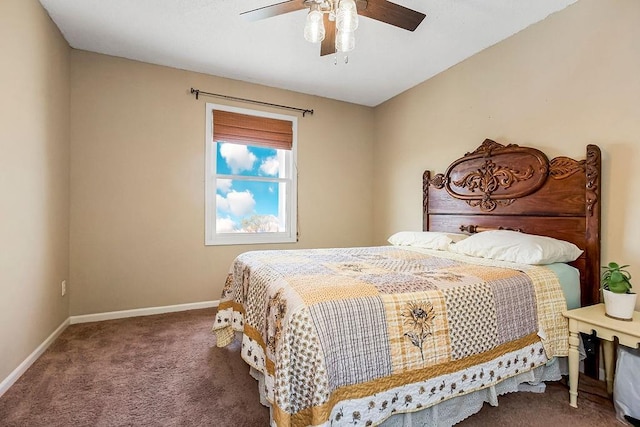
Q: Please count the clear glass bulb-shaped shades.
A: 3